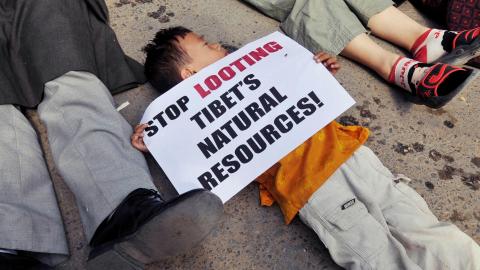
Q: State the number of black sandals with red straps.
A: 2